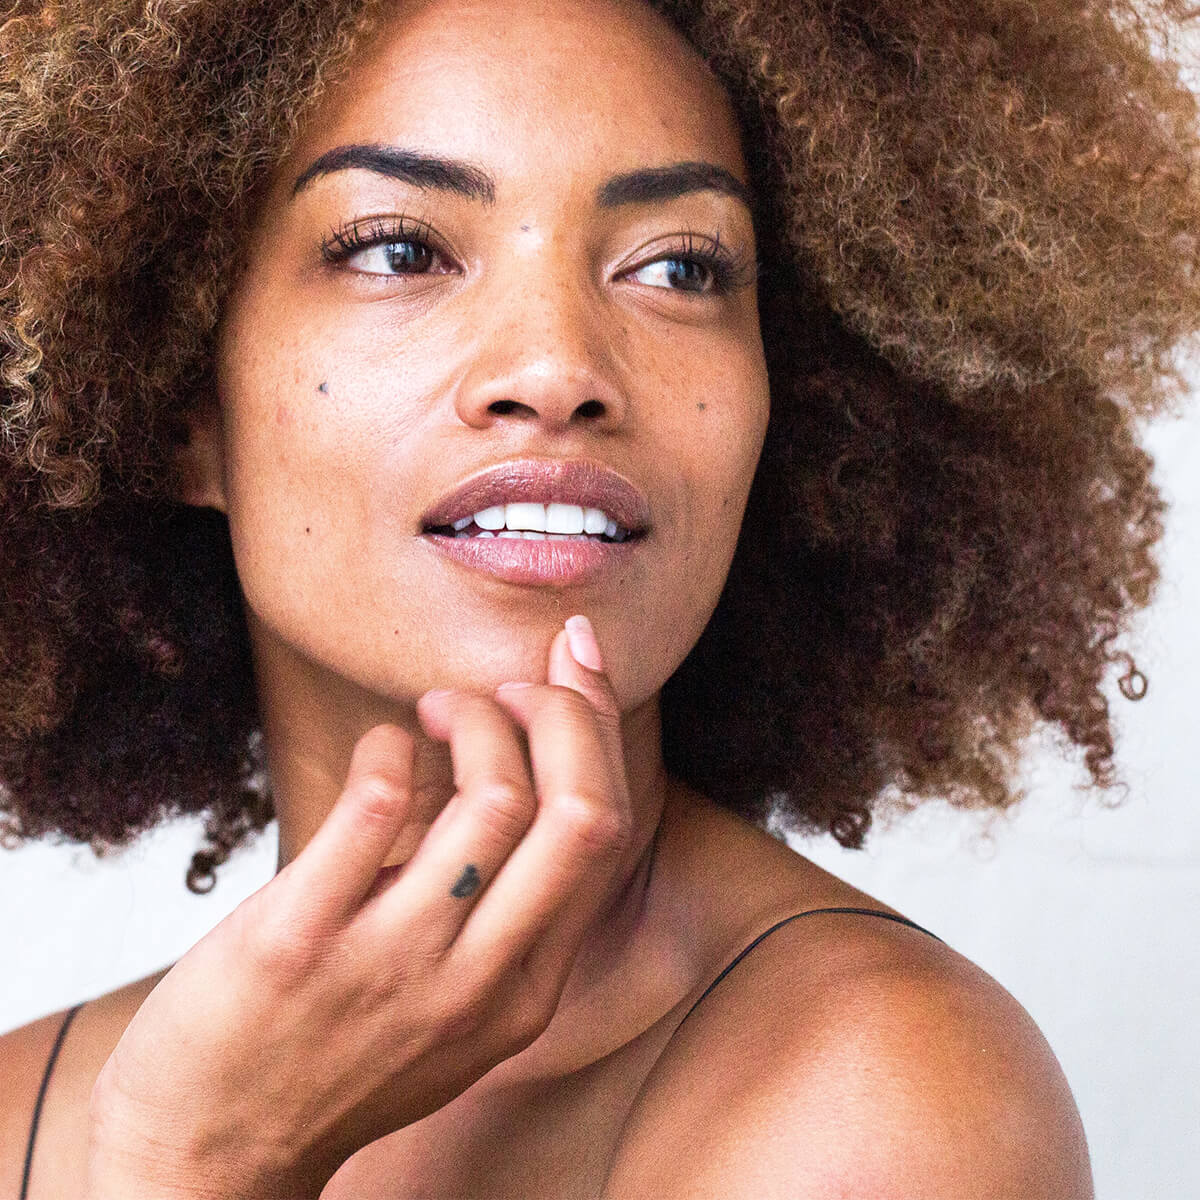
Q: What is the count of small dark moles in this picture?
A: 5